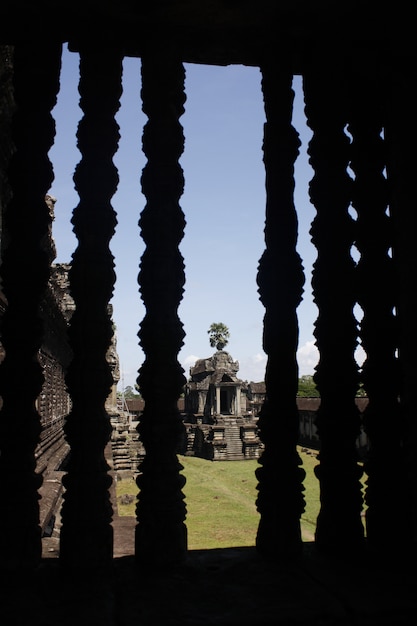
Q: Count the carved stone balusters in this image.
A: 6